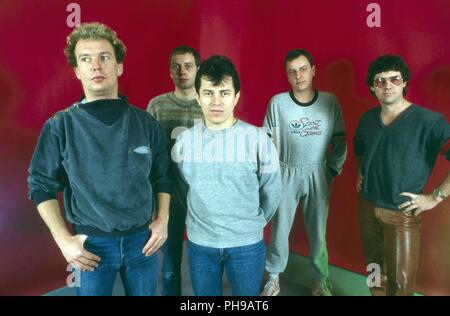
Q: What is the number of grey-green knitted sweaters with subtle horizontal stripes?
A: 1